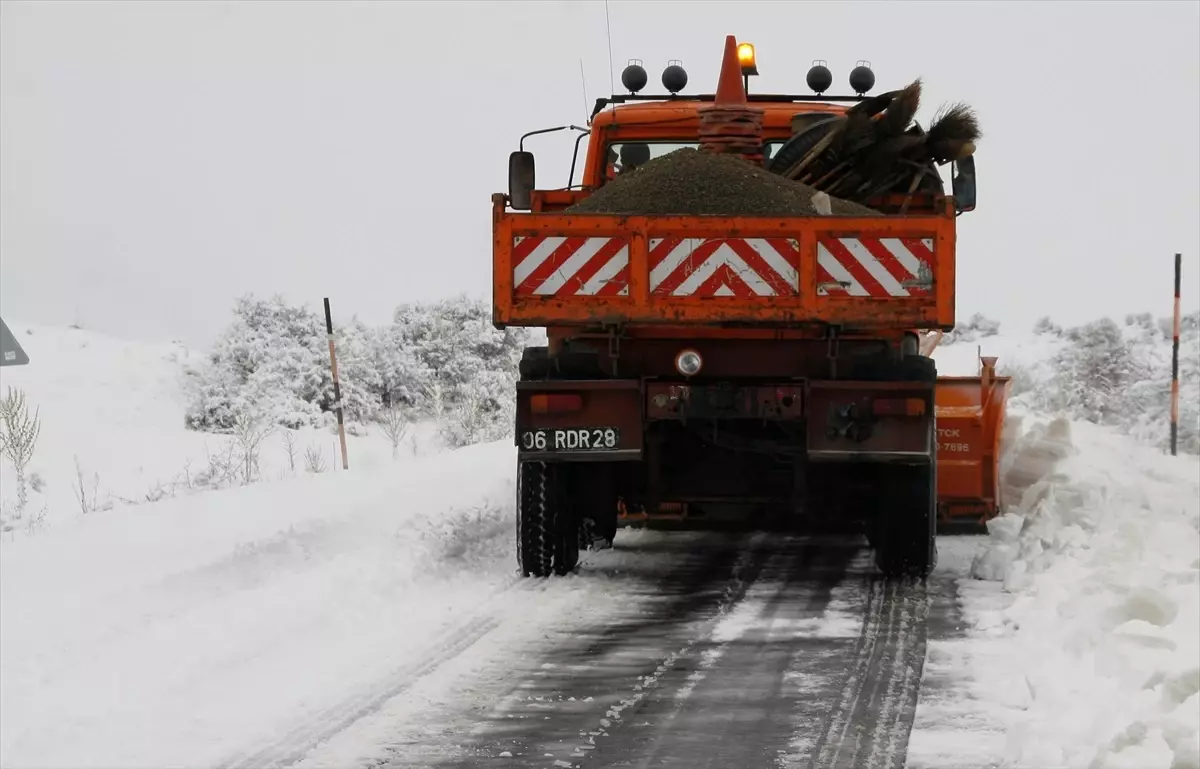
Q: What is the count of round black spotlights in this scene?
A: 4